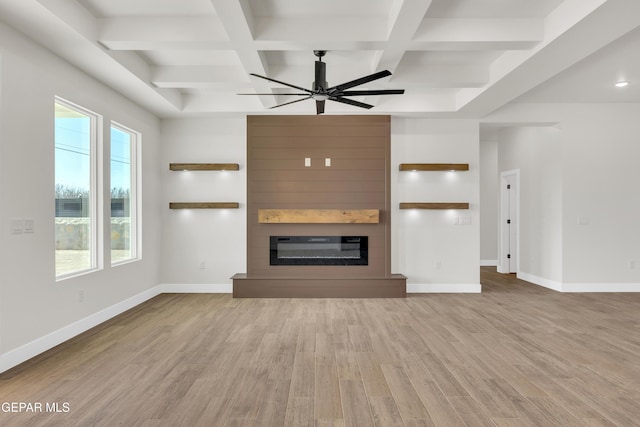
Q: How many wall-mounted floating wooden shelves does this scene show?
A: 4